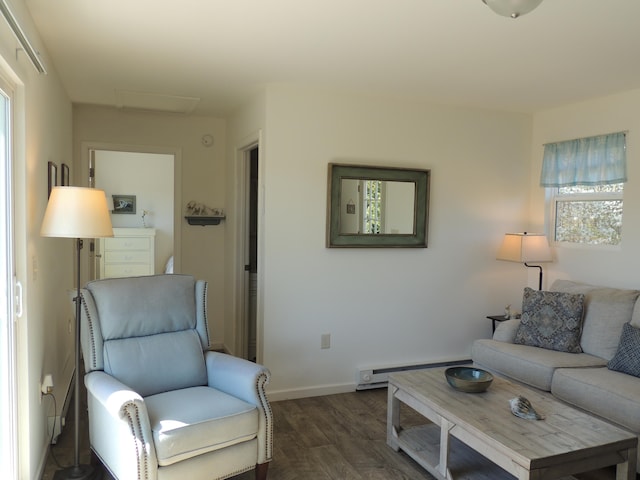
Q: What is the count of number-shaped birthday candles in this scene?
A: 0